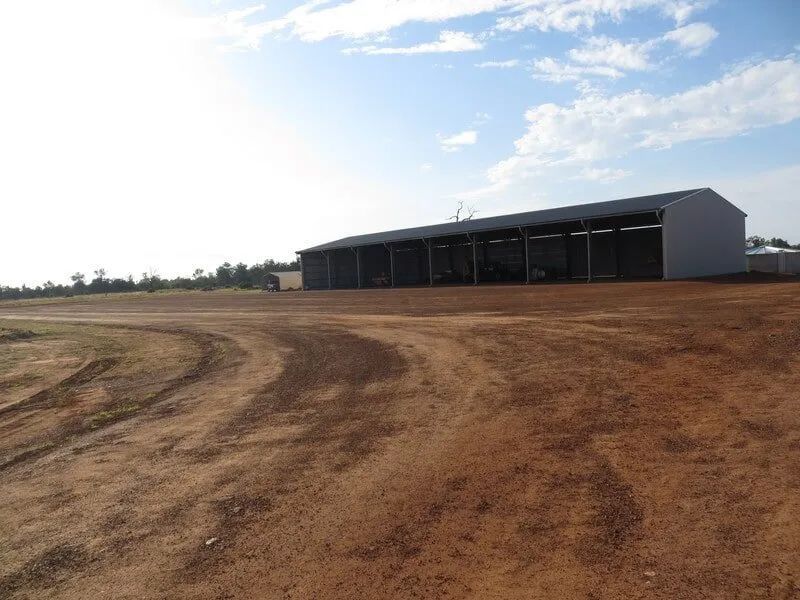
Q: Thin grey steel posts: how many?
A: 7